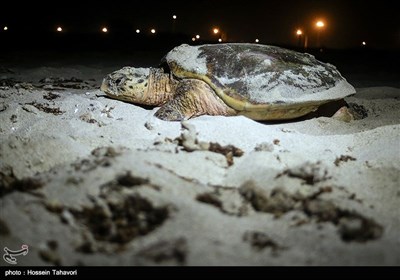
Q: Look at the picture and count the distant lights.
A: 14